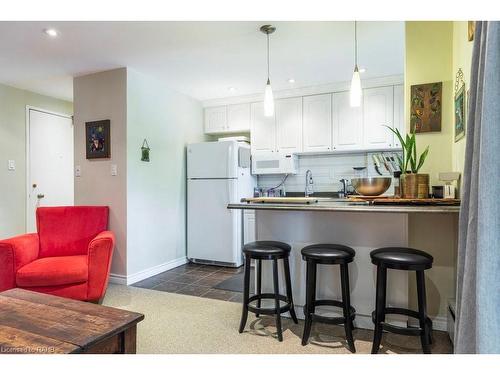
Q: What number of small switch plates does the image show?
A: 3